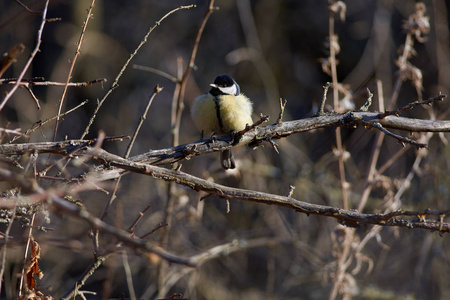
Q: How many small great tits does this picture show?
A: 1